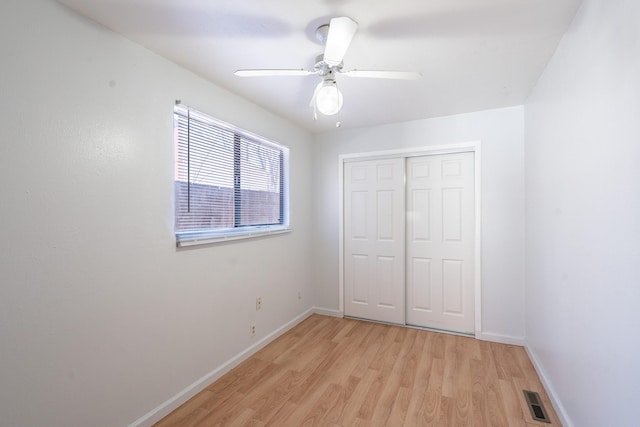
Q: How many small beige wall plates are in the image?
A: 3